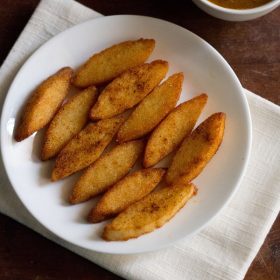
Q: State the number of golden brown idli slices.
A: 11